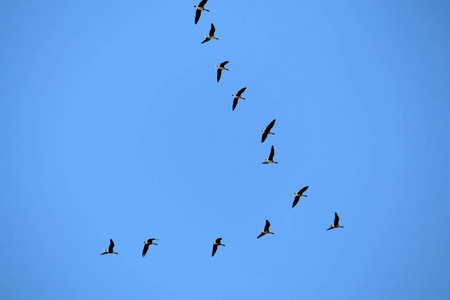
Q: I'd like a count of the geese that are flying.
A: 12